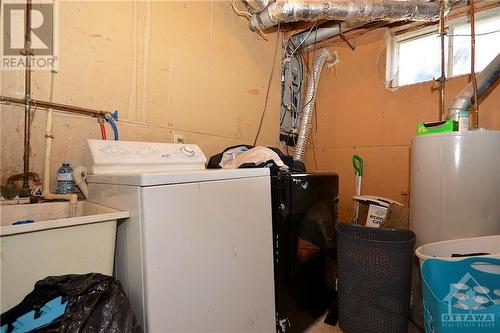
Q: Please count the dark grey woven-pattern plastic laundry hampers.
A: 1